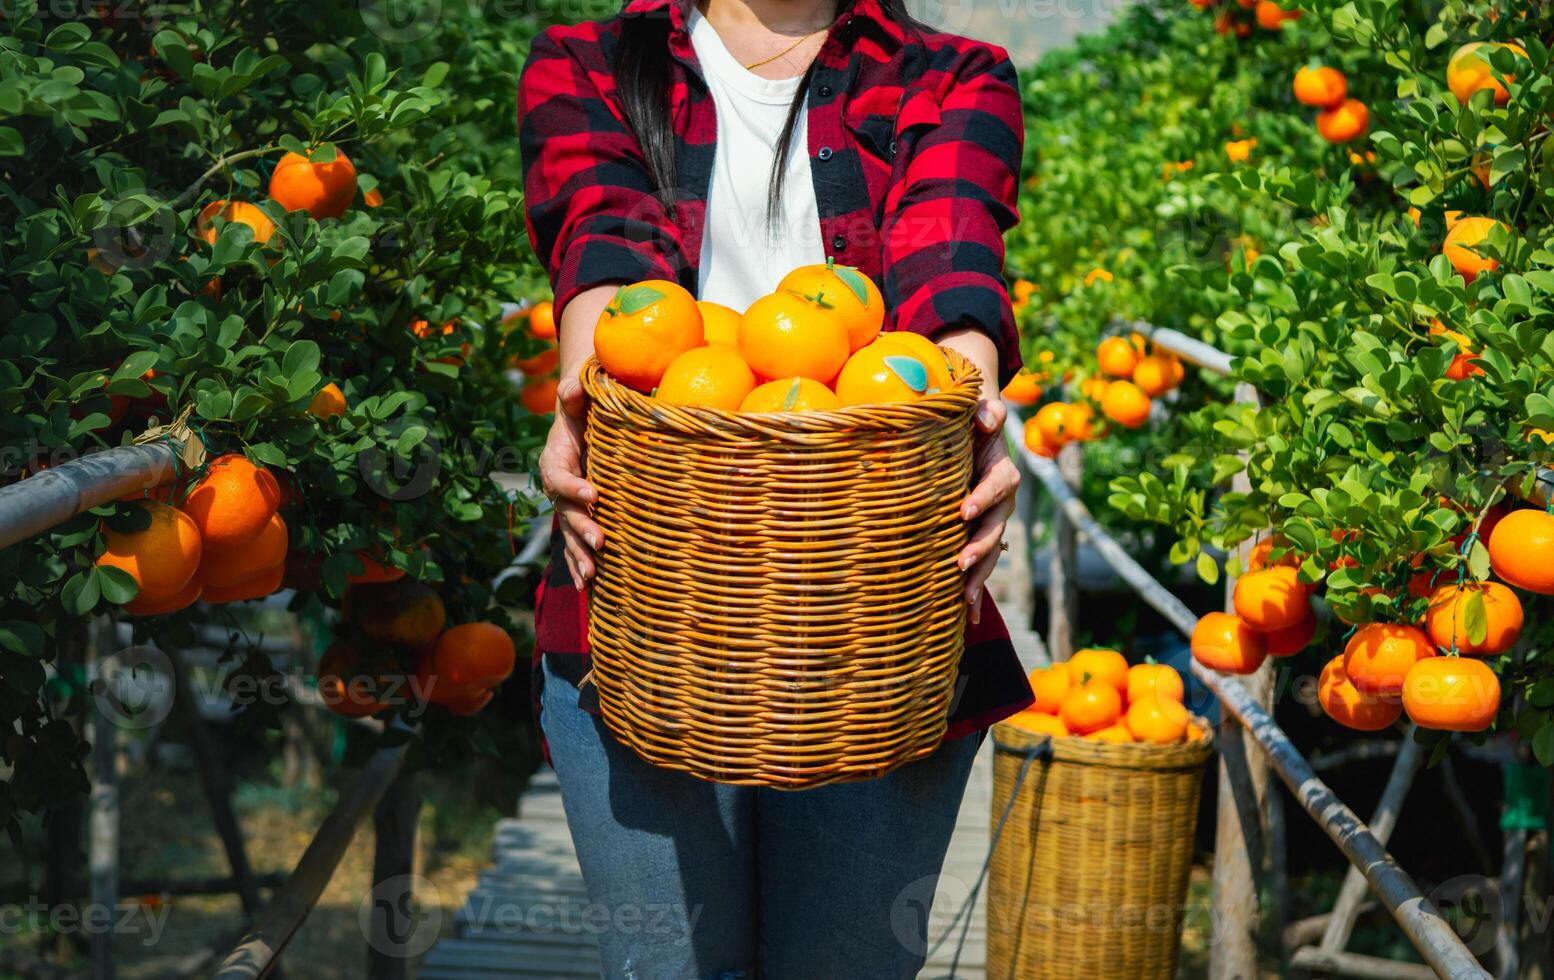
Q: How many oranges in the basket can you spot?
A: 8